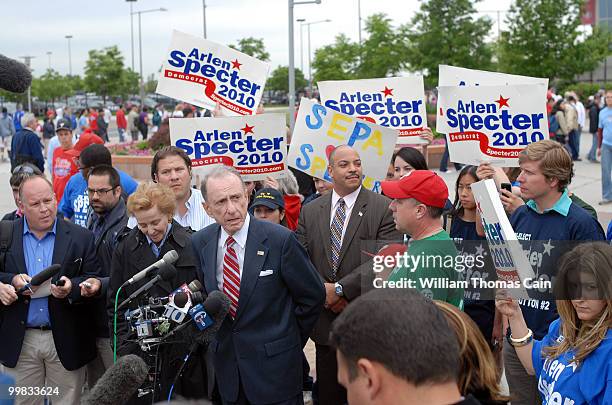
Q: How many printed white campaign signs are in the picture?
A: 6